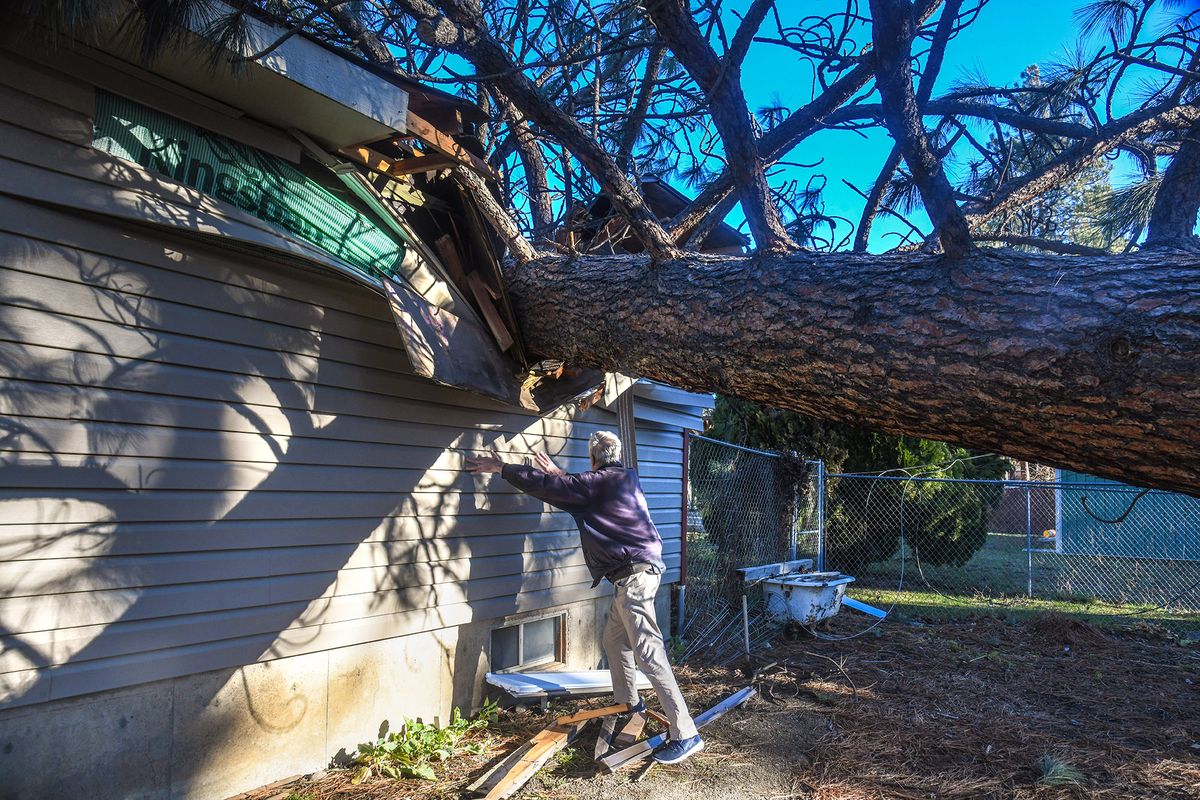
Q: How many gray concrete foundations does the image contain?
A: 1